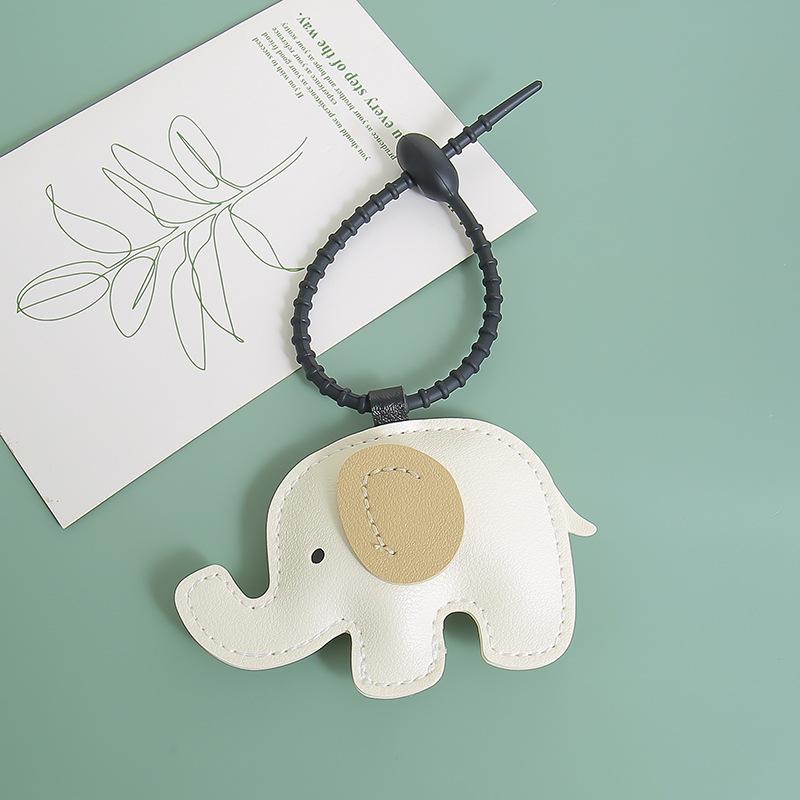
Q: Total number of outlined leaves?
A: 9